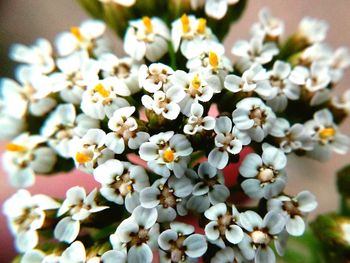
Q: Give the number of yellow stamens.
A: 11